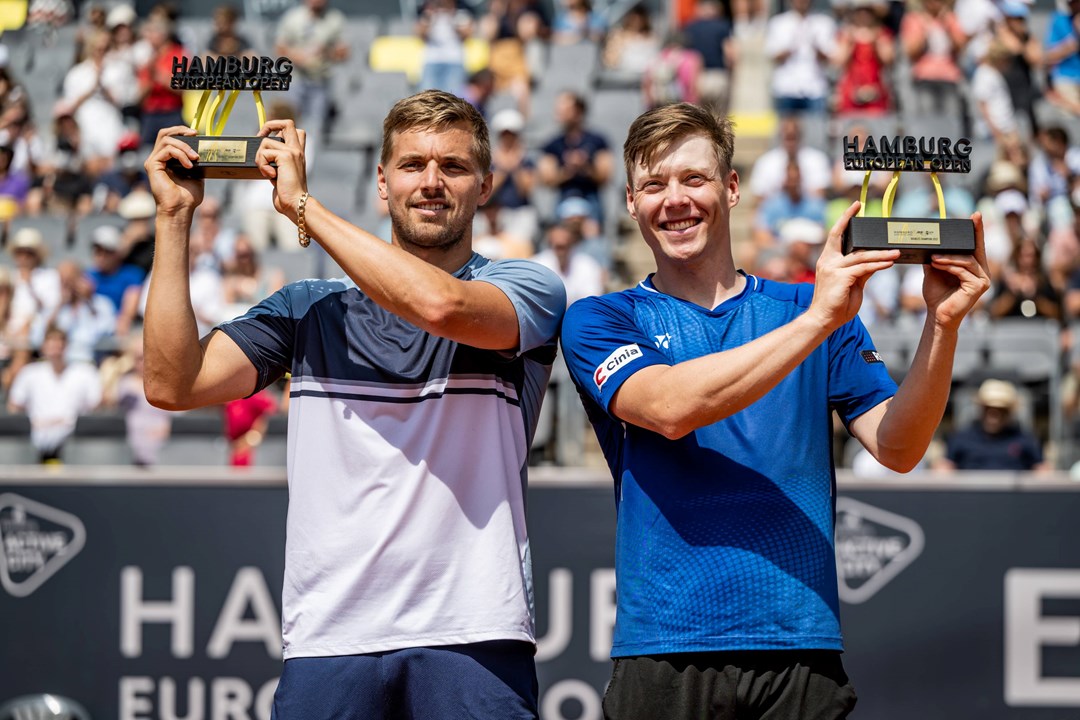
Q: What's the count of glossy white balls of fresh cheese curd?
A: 0